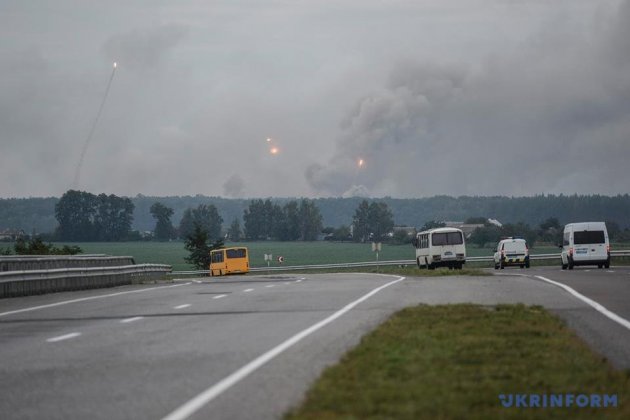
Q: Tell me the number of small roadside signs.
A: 3